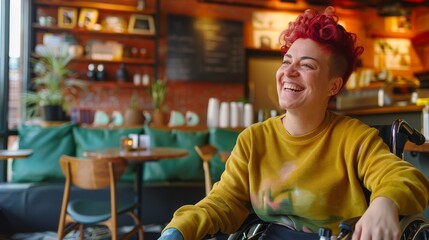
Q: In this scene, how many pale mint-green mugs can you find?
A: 4